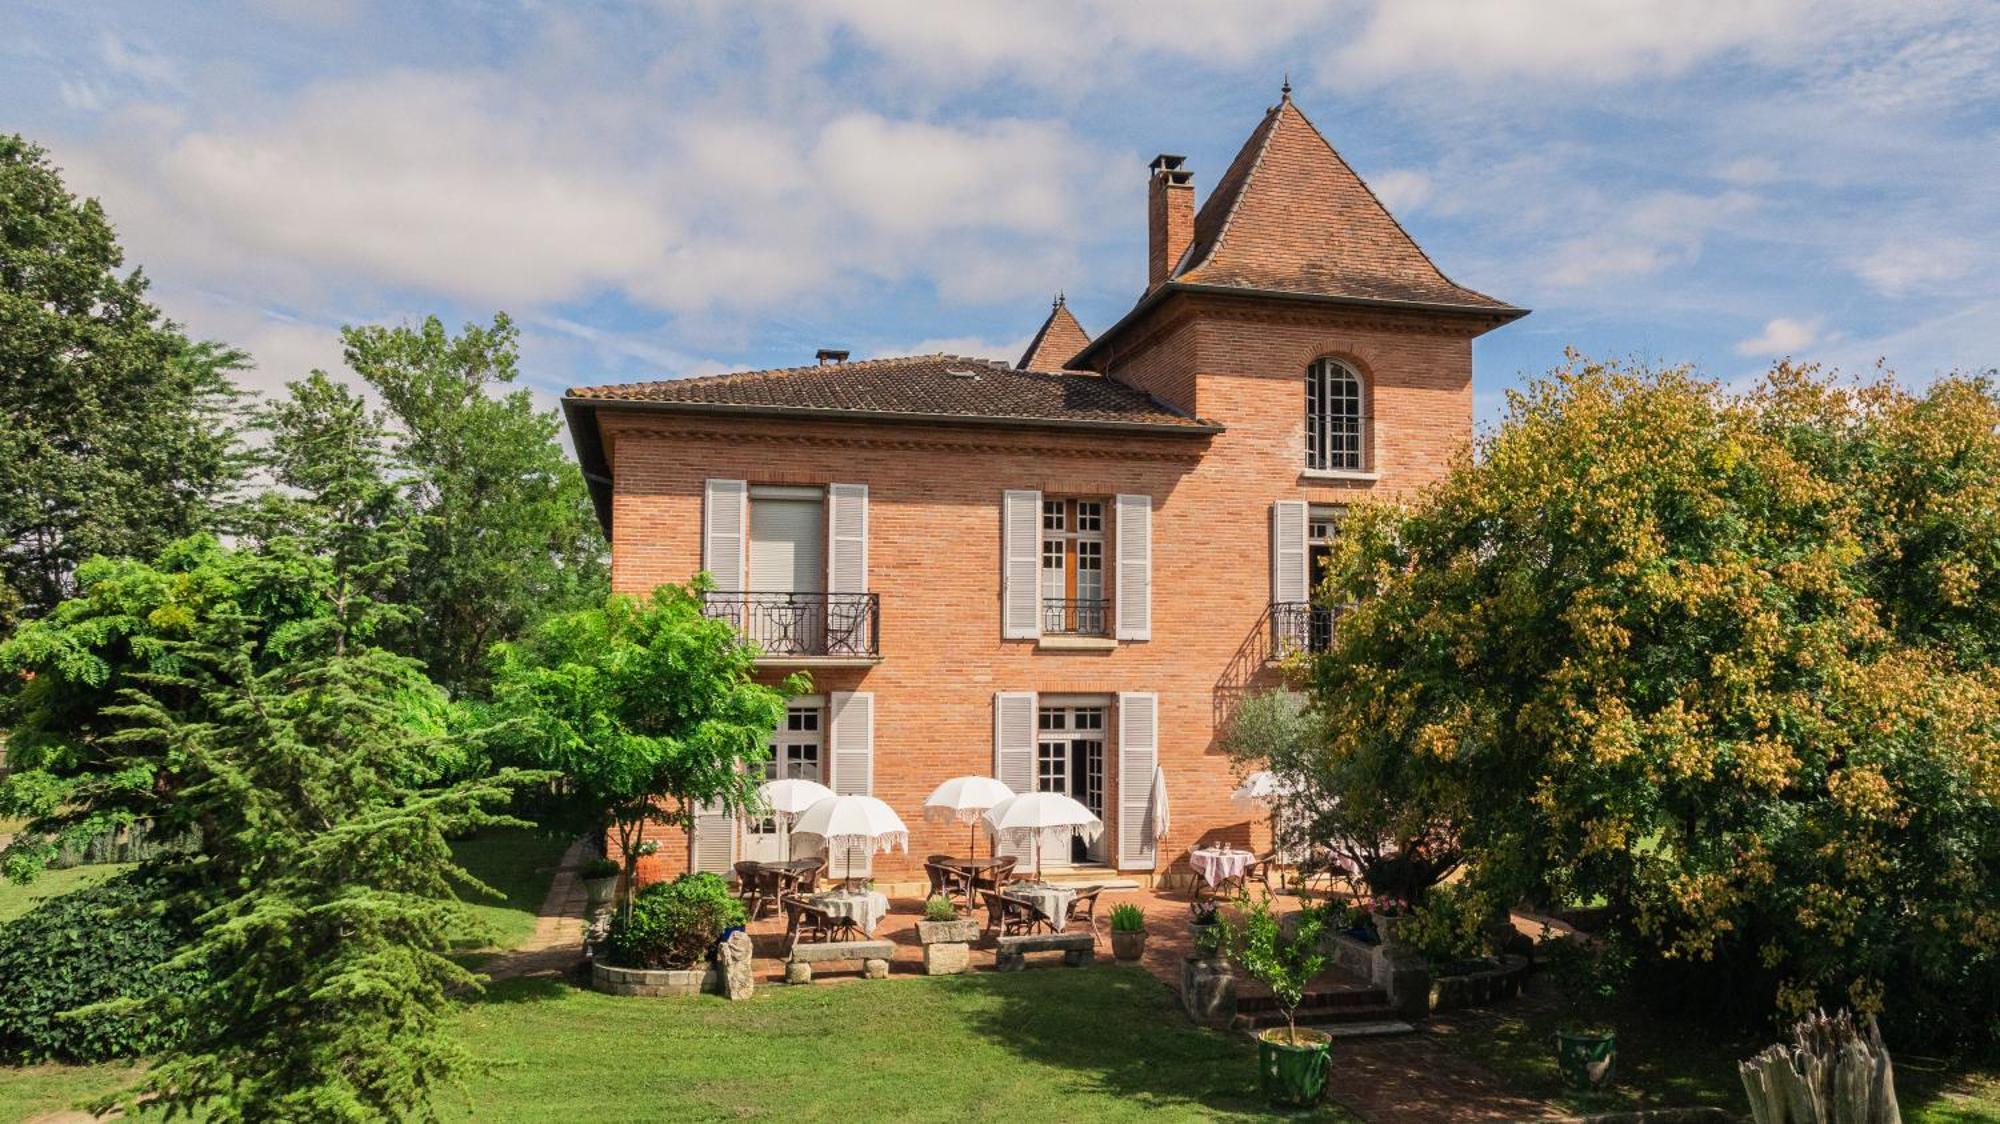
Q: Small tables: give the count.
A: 6